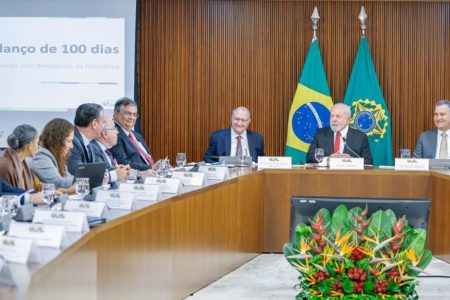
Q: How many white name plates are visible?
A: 12